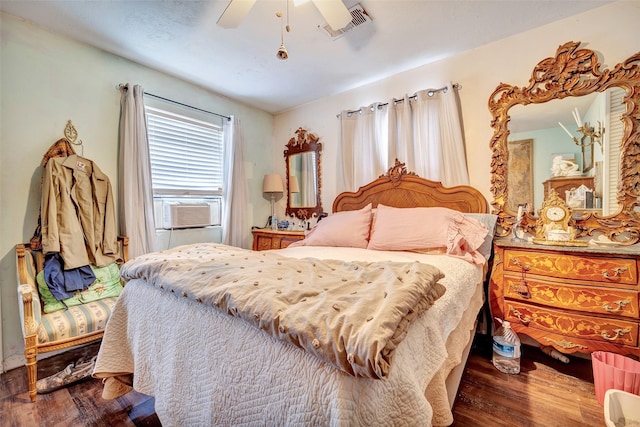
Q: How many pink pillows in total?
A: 2